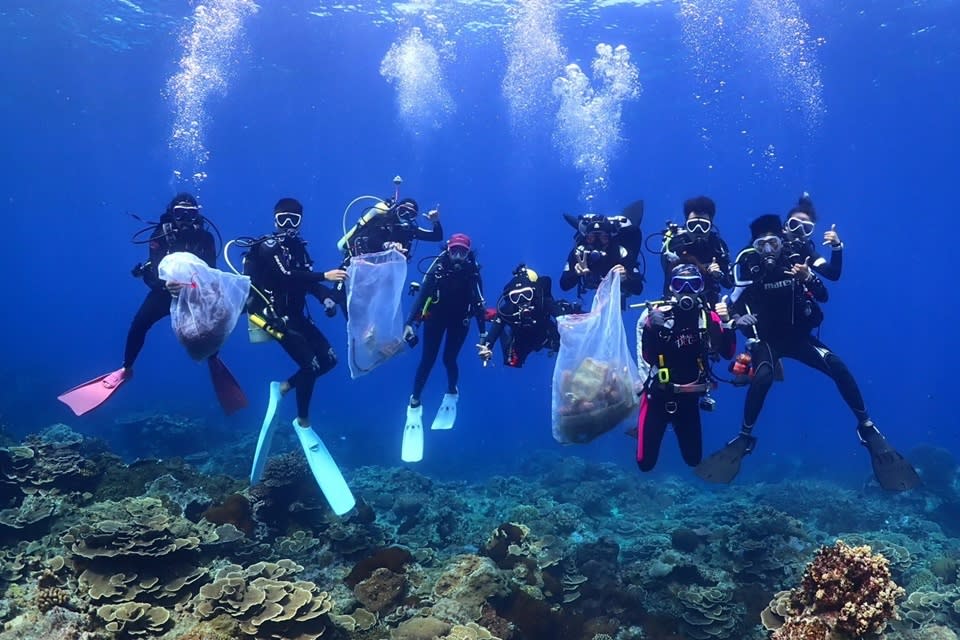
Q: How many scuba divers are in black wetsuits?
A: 10